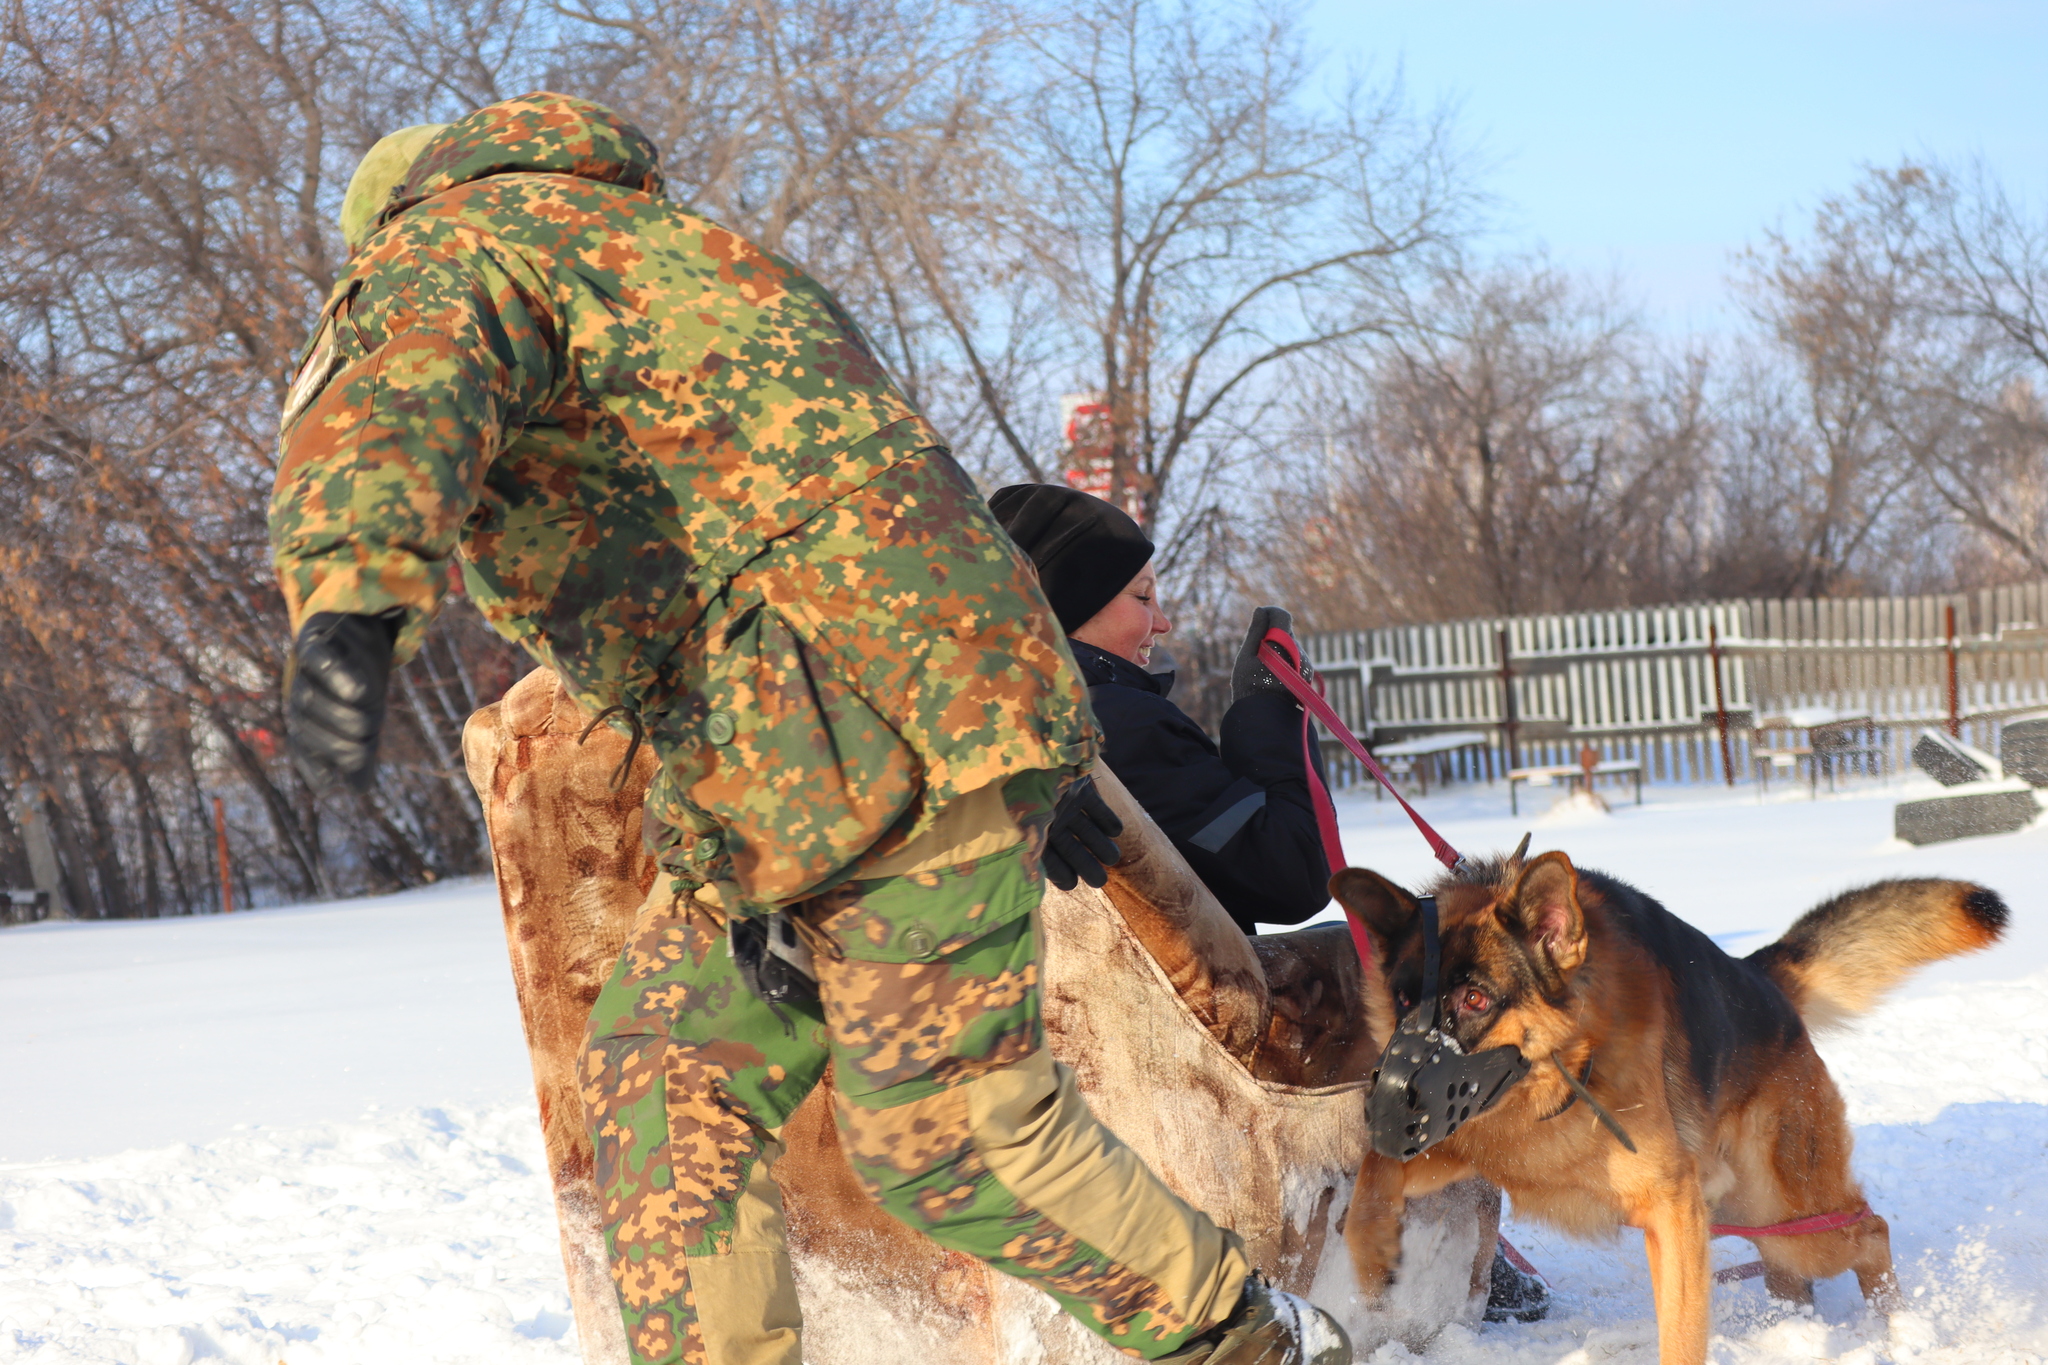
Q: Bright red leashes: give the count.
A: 1